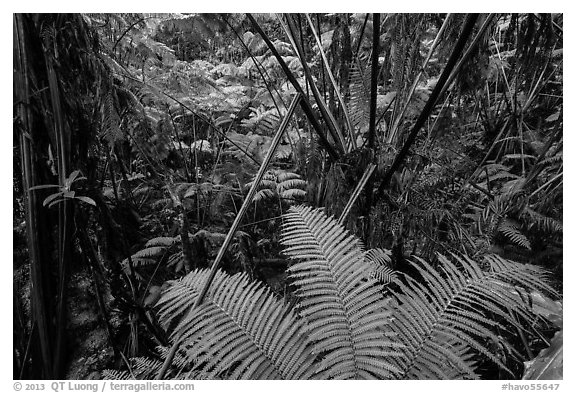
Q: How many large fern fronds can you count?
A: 3